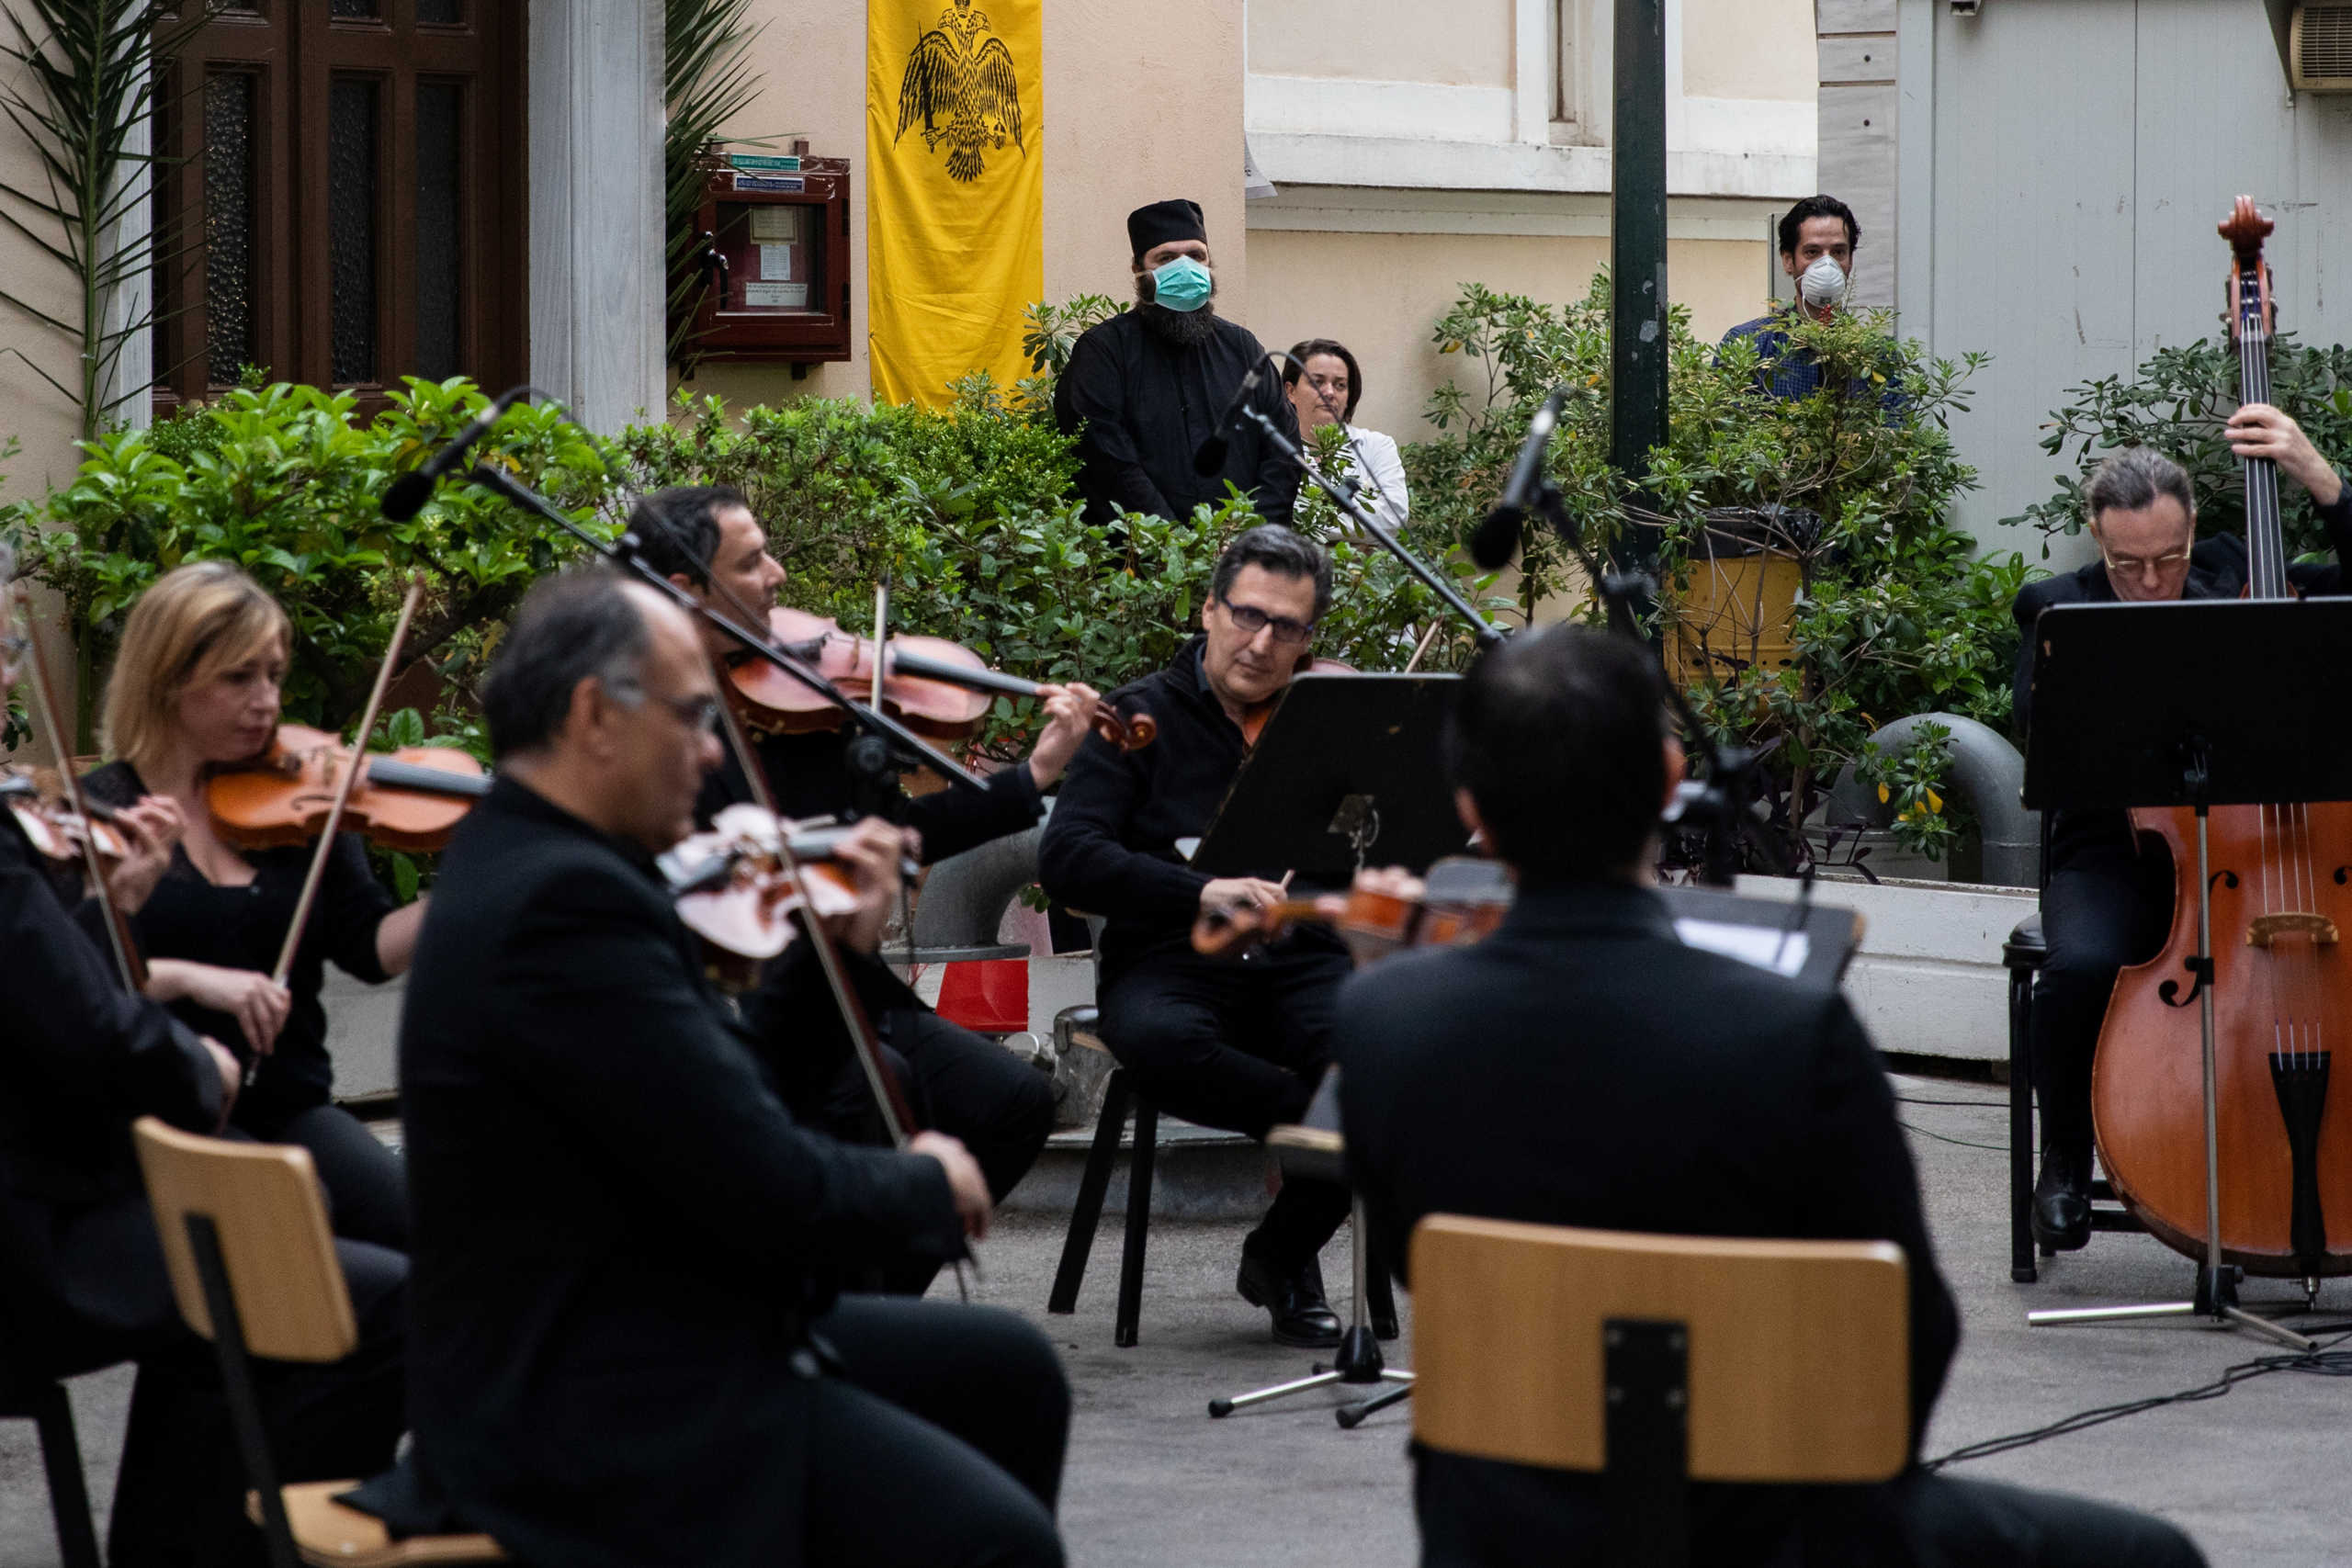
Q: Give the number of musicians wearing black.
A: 7